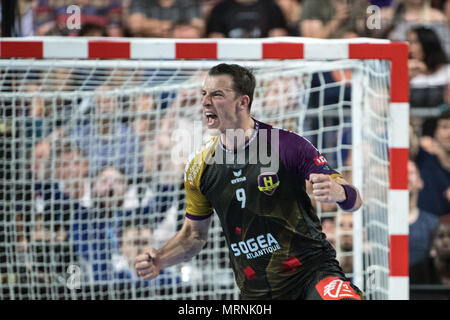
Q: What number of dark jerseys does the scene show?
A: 1